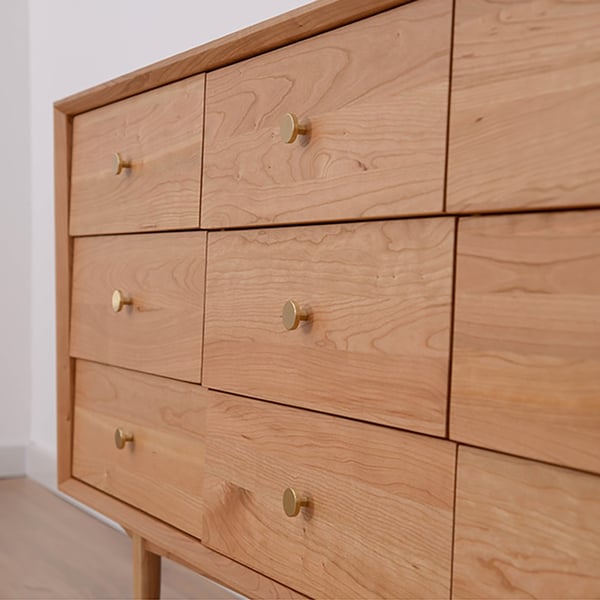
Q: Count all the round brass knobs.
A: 6